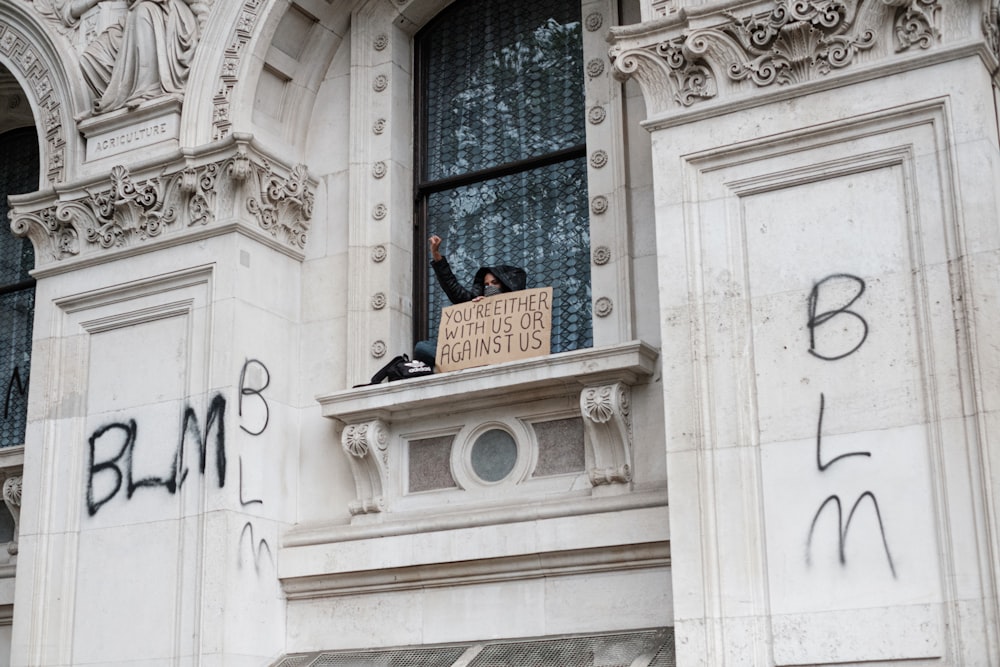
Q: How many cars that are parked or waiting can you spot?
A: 0